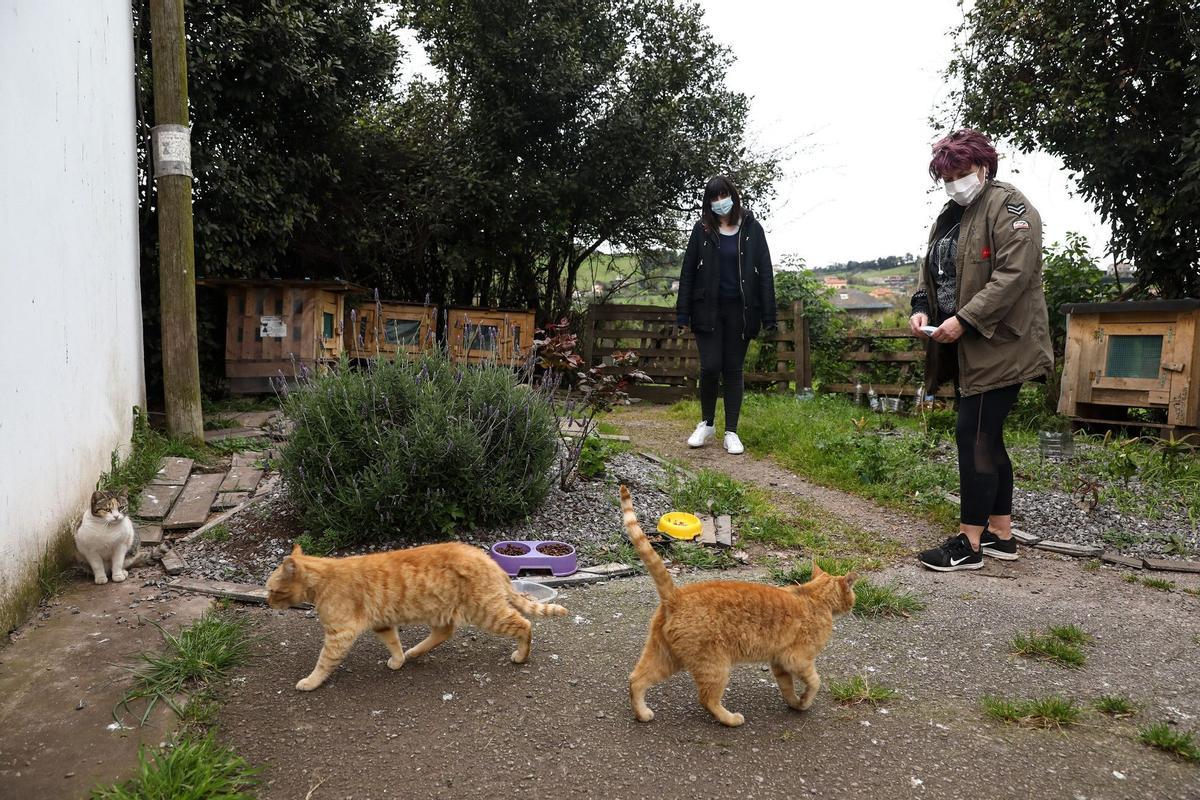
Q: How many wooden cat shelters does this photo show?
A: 4